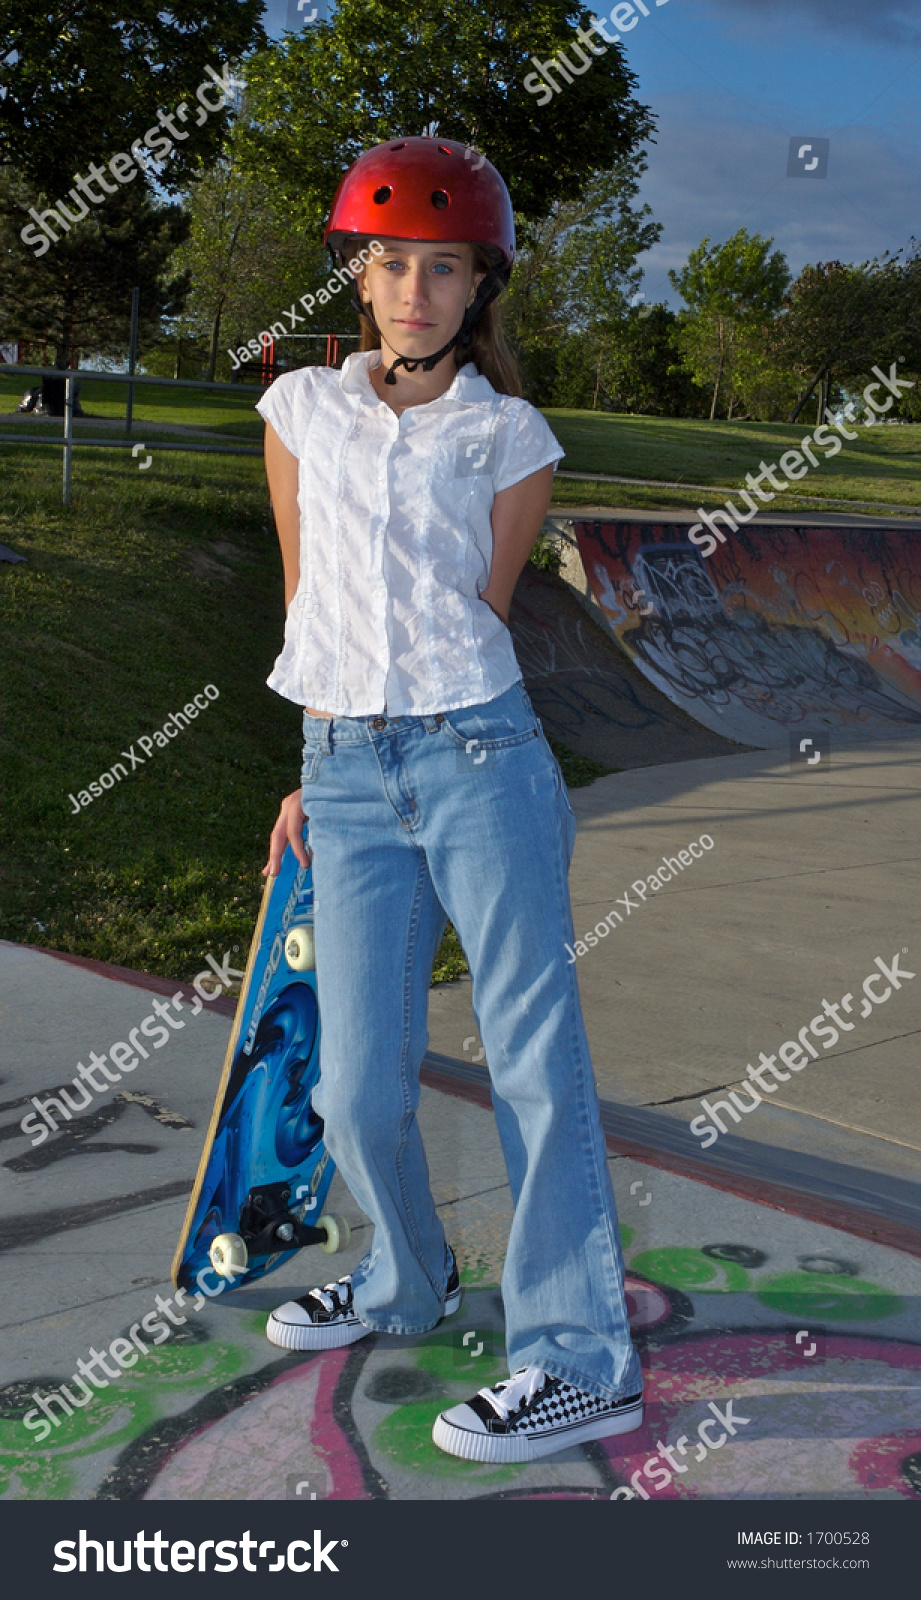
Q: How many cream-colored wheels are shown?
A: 3